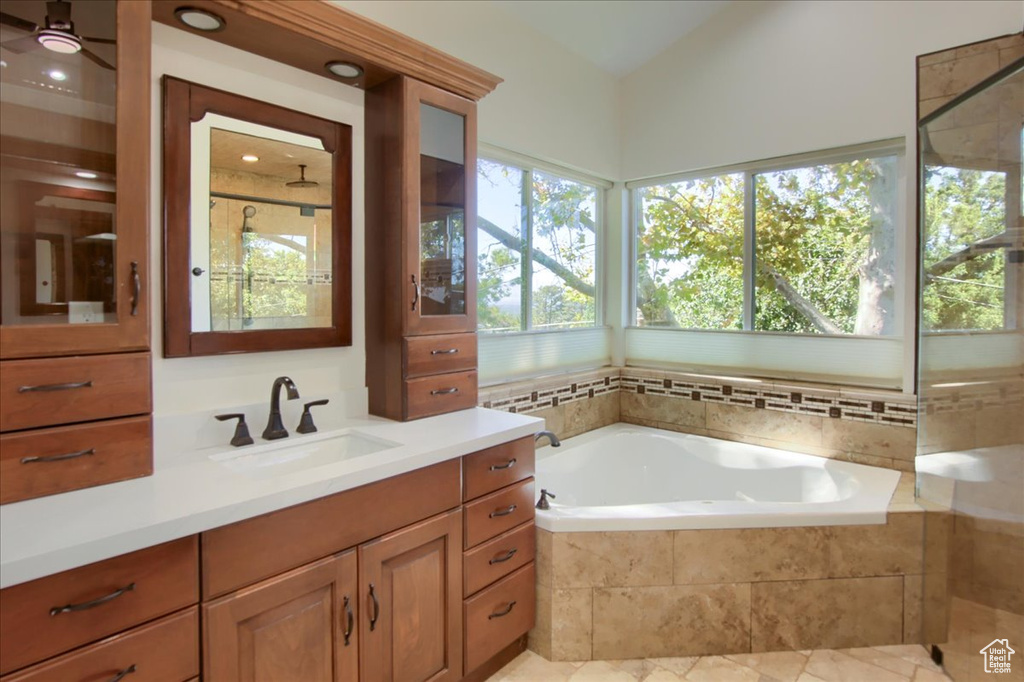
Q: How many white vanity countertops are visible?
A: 1